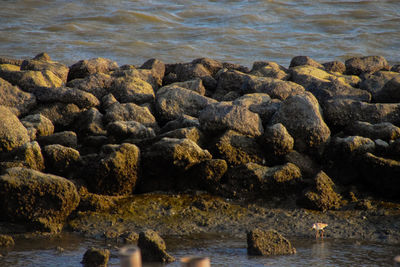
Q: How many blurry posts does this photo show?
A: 2